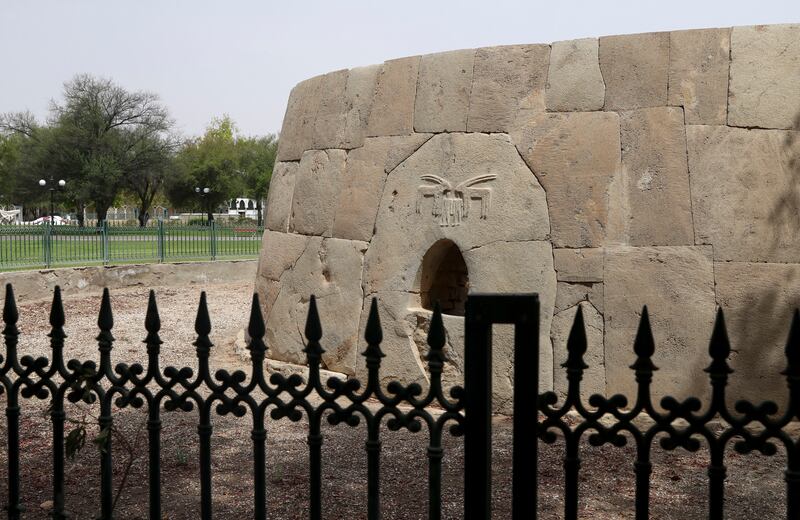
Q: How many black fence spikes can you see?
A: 13